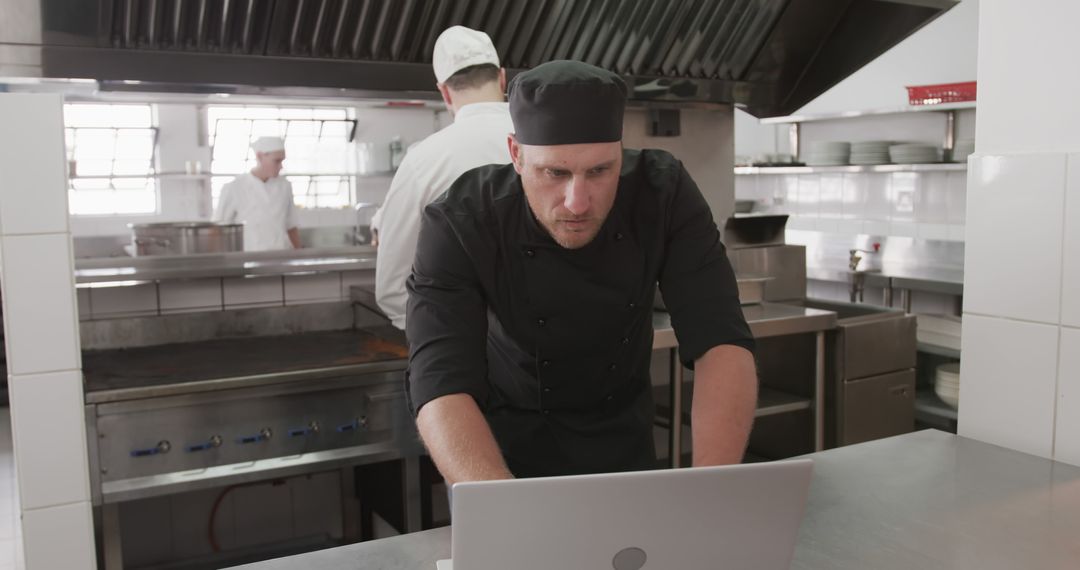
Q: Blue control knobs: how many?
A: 5